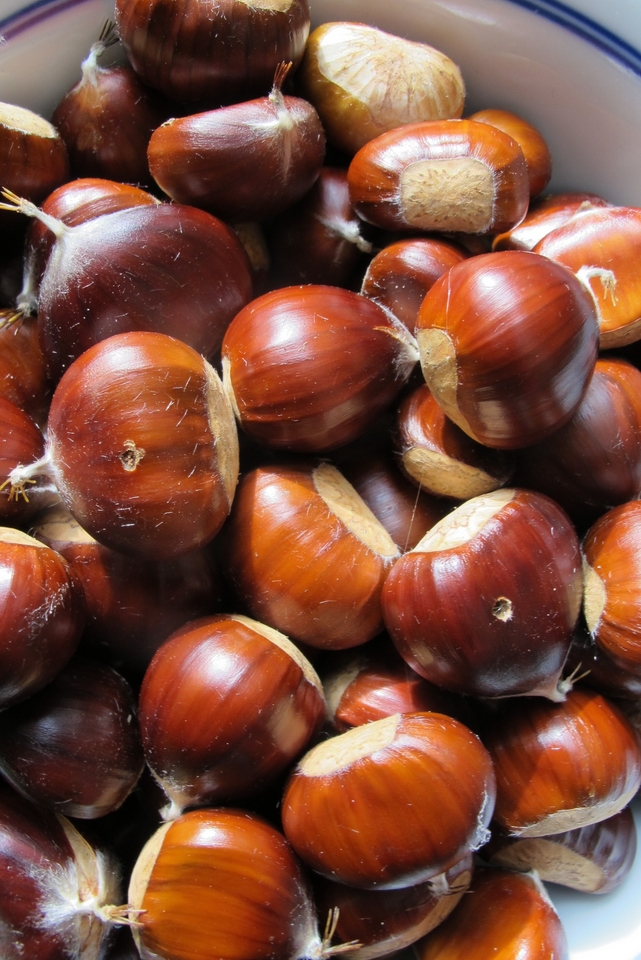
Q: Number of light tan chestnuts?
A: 1